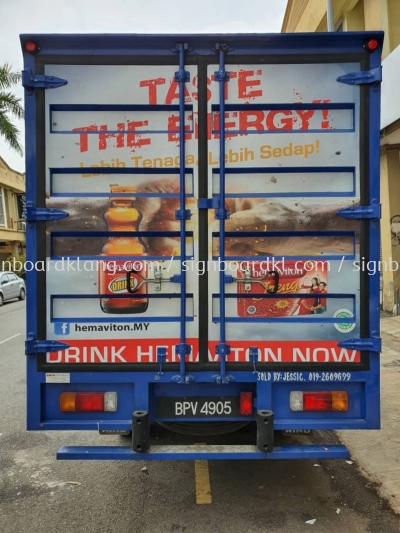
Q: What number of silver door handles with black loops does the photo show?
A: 2